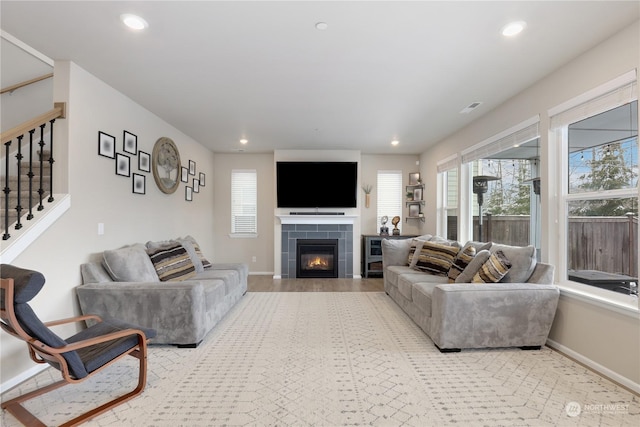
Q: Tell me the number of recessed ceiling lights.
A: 4